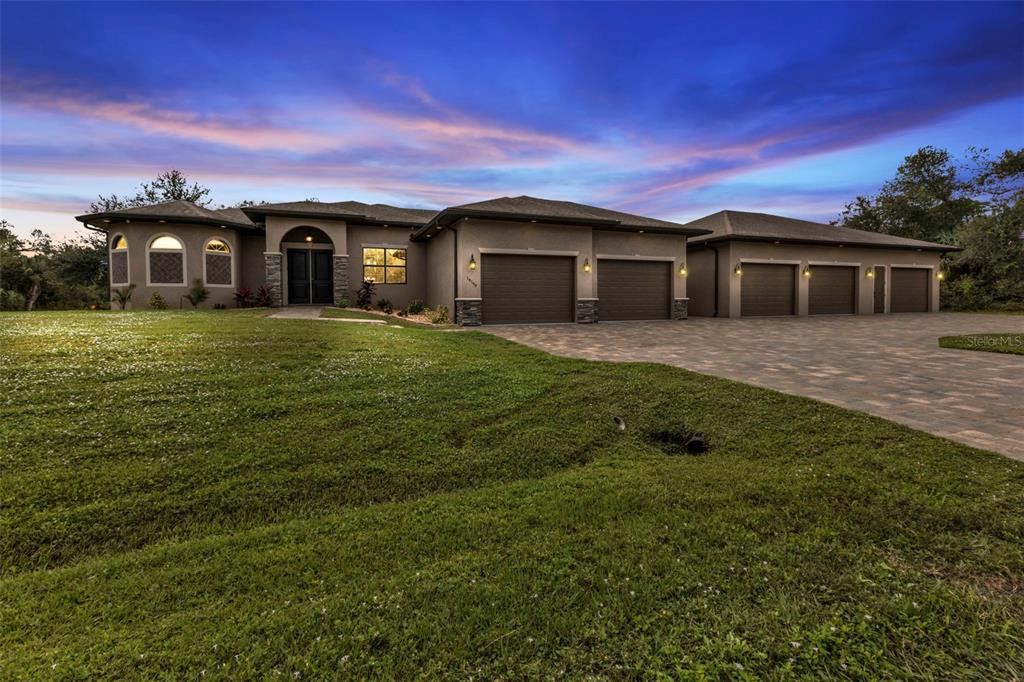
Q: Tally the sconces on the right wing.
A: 4